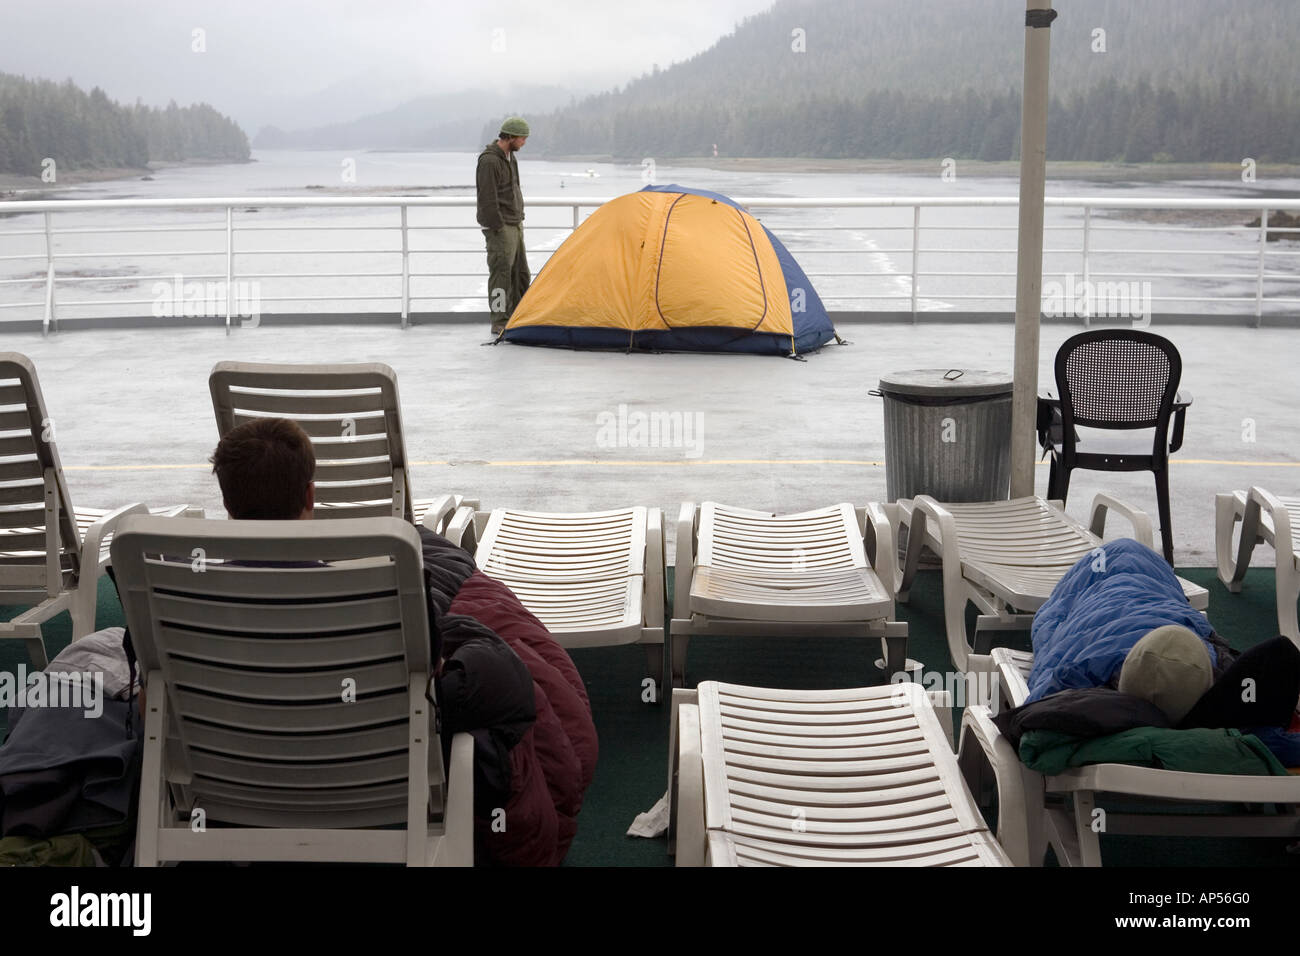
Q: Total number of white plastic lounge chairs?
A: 9